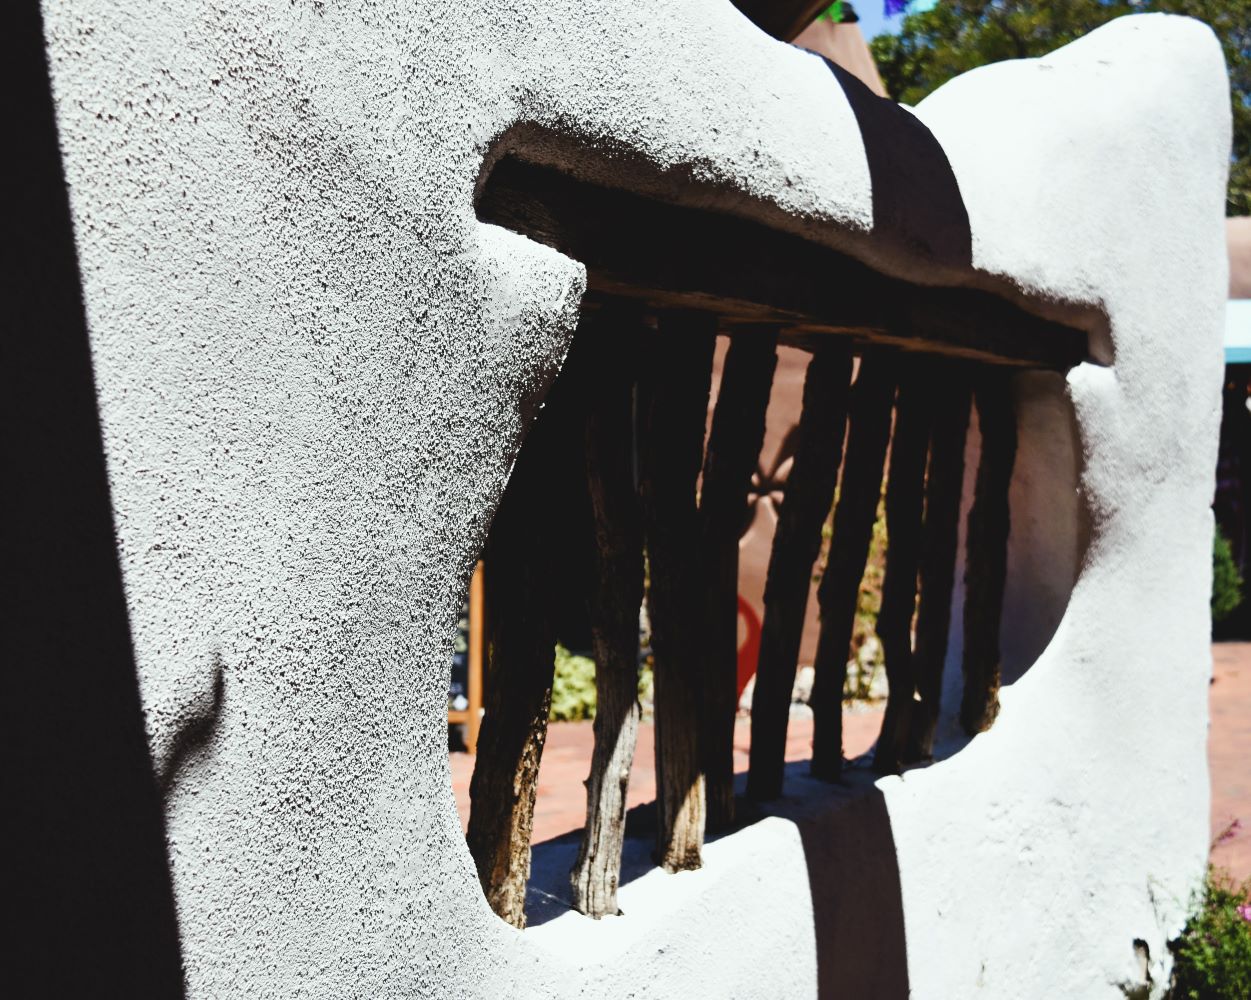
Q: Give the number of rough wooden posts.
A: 9